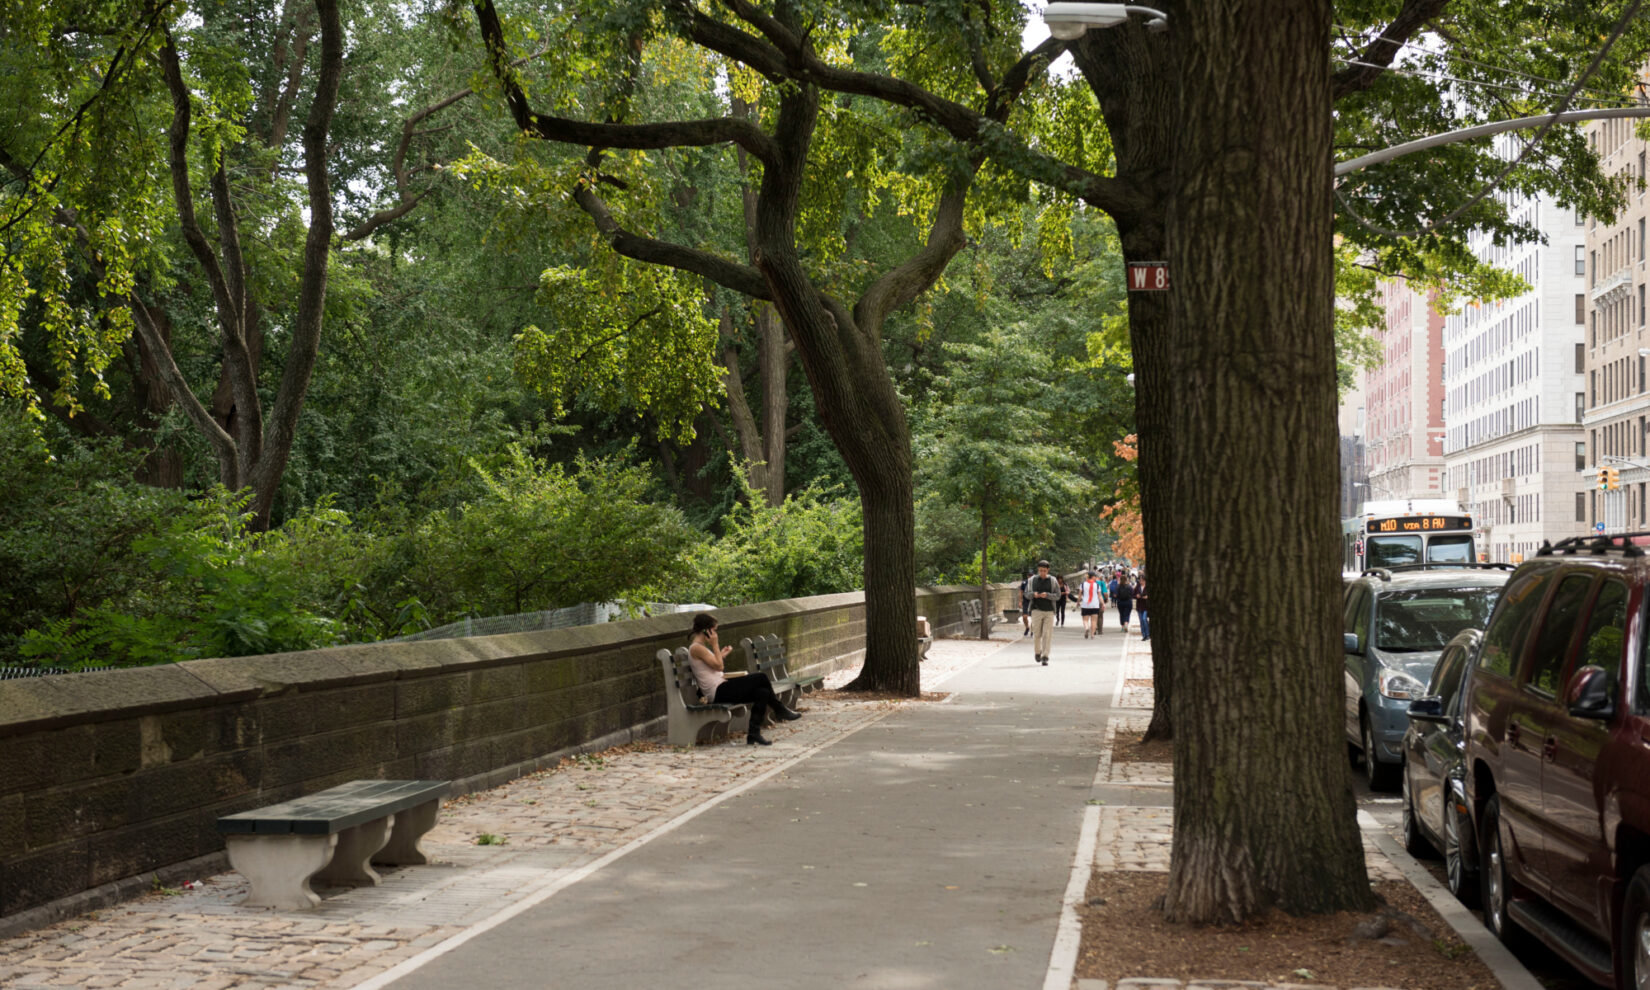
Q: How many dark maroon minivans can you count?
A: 1